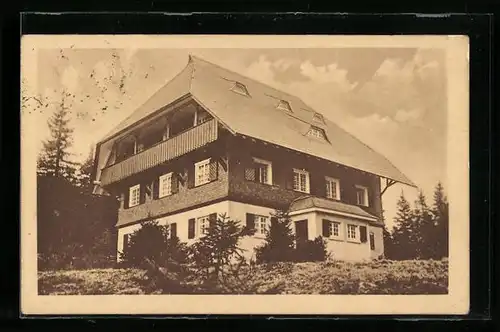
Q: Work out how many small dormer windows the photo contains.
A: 4